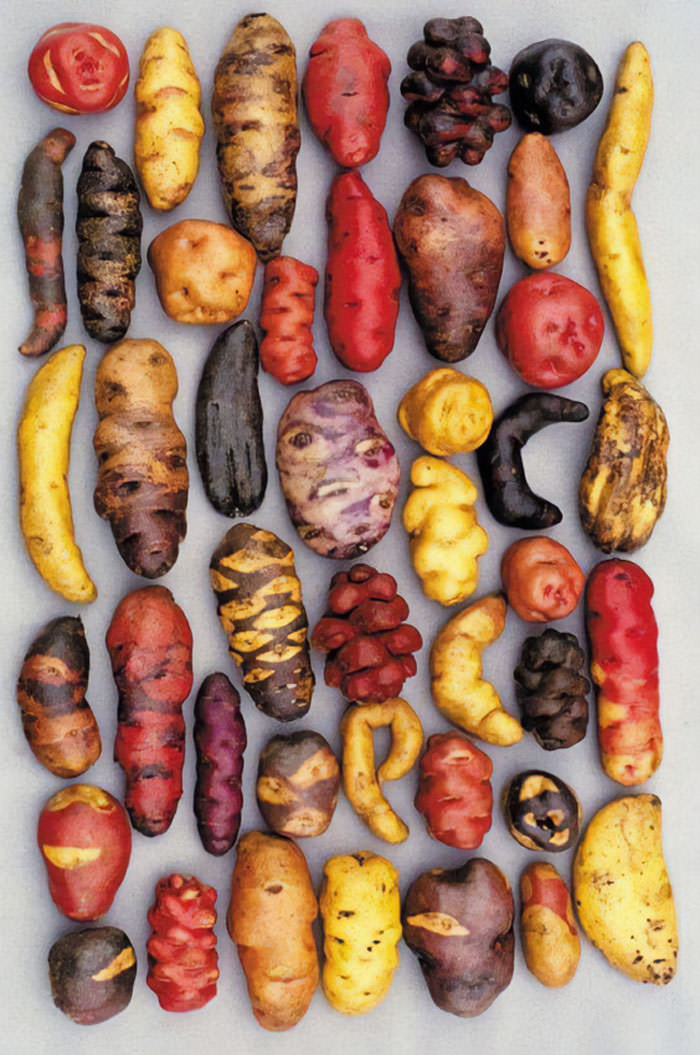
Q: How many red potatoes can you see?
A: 12